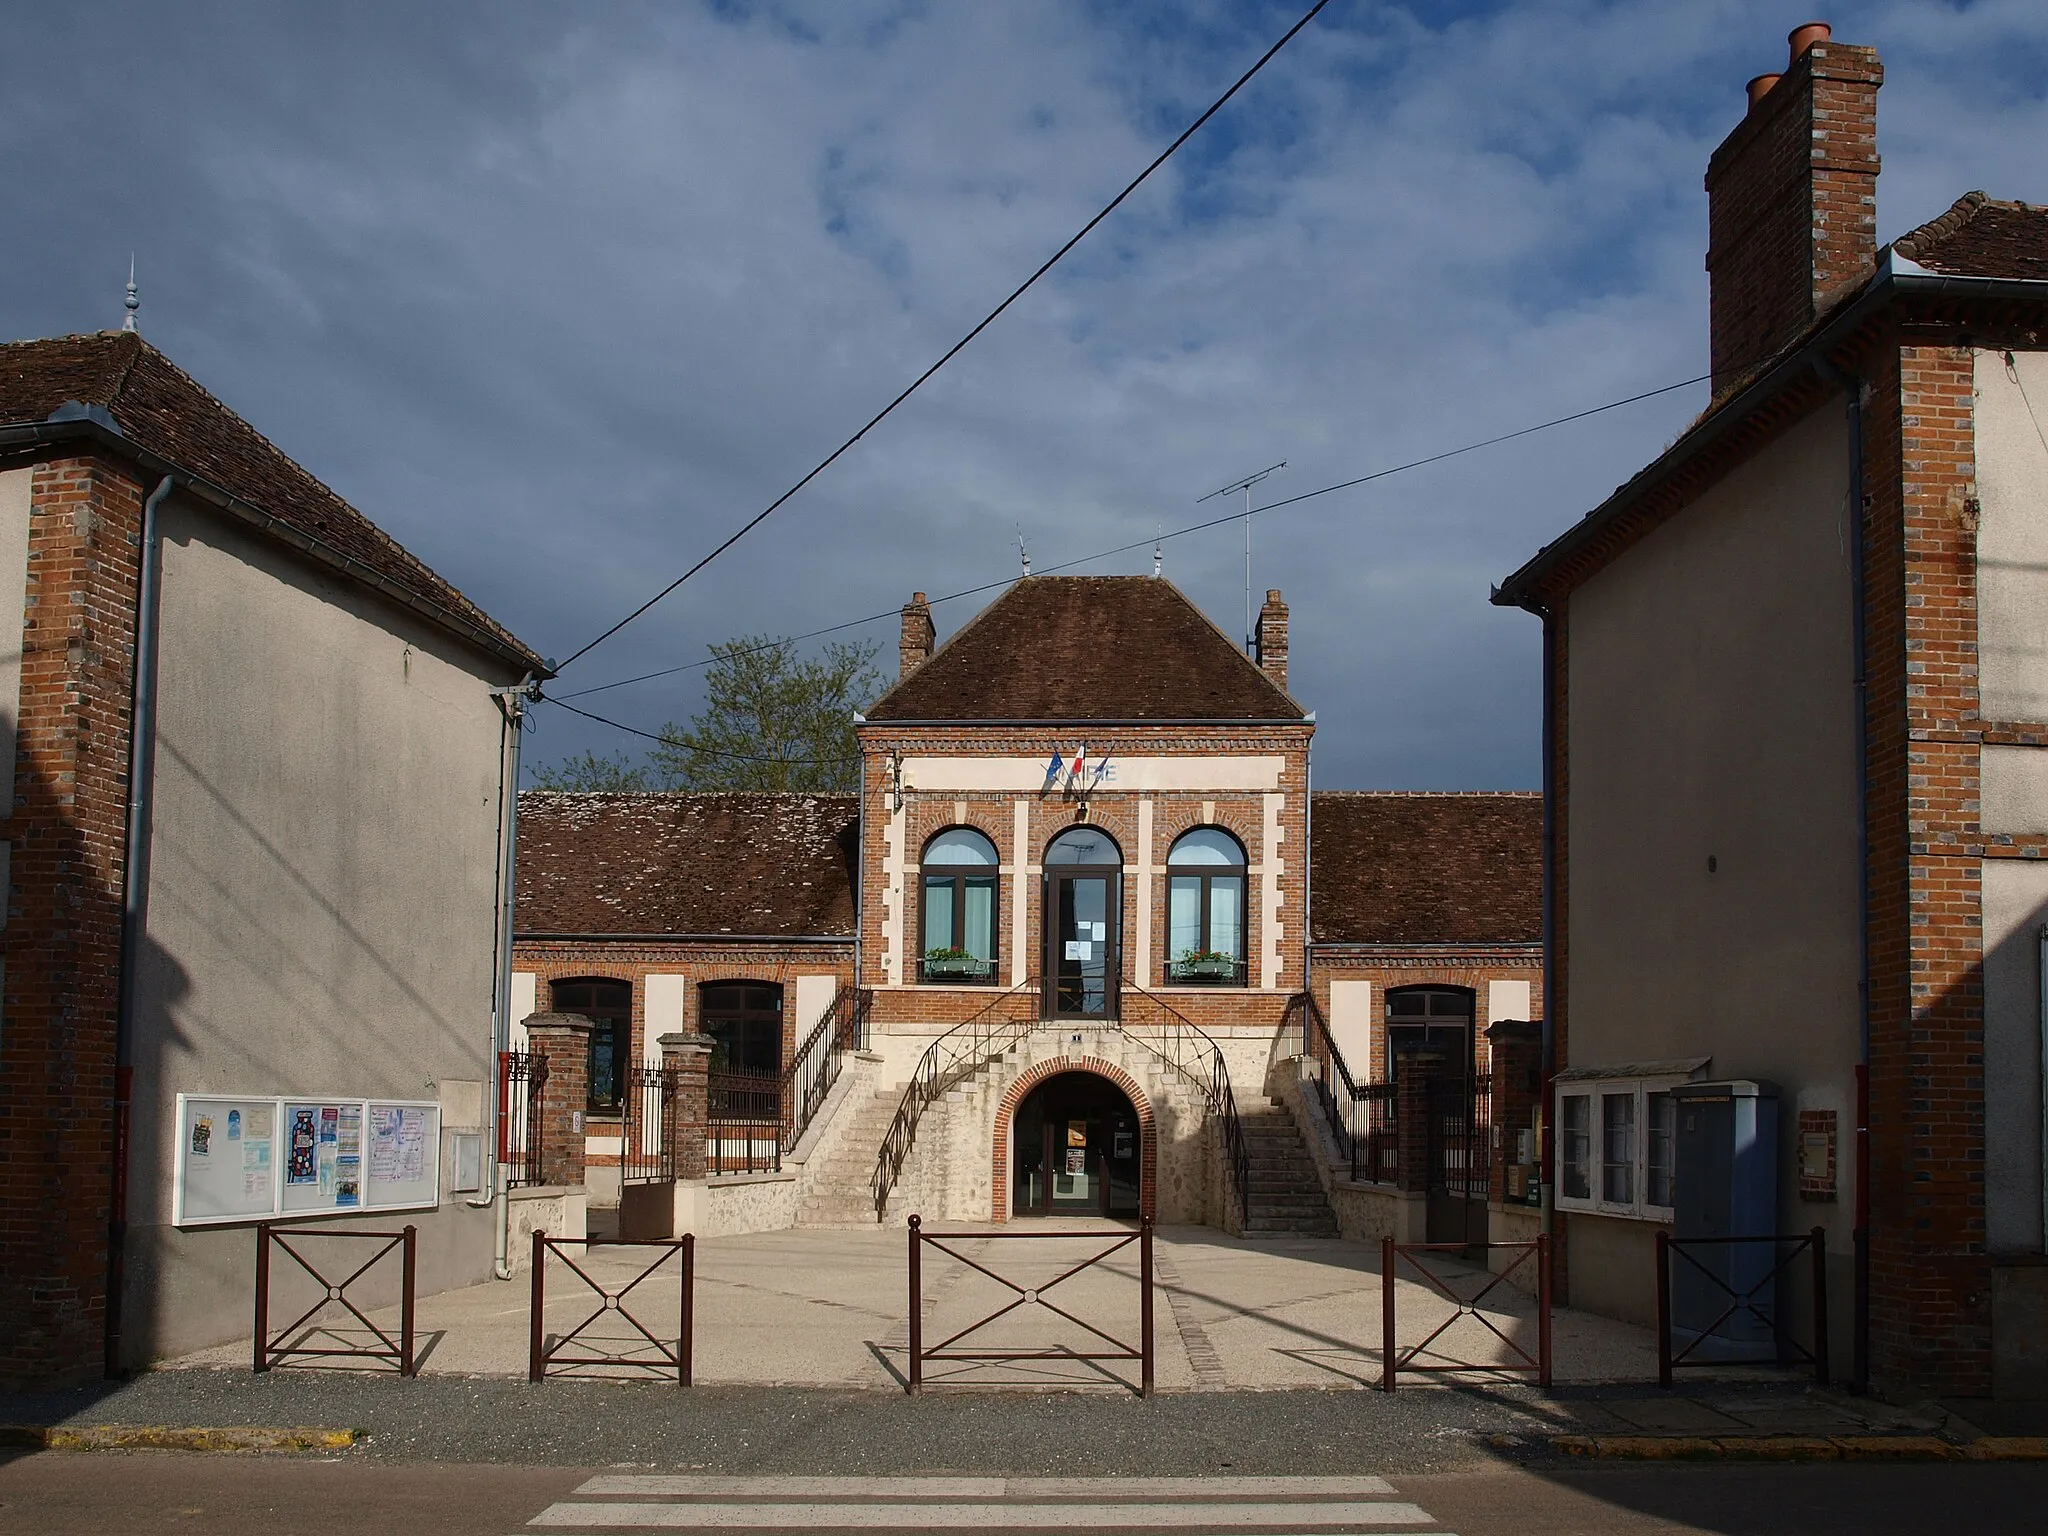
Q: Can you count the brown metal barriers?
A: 5